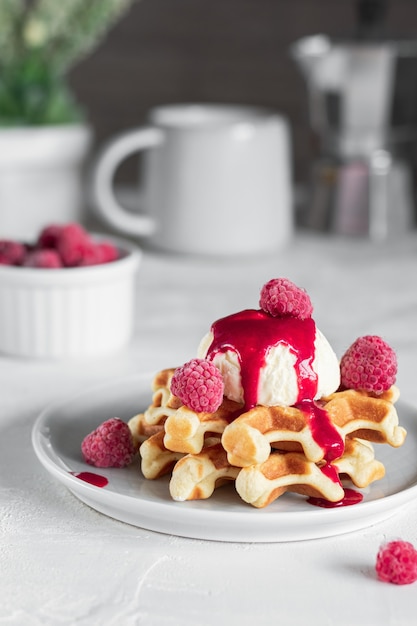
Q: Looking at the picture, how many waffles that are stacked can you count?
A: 2